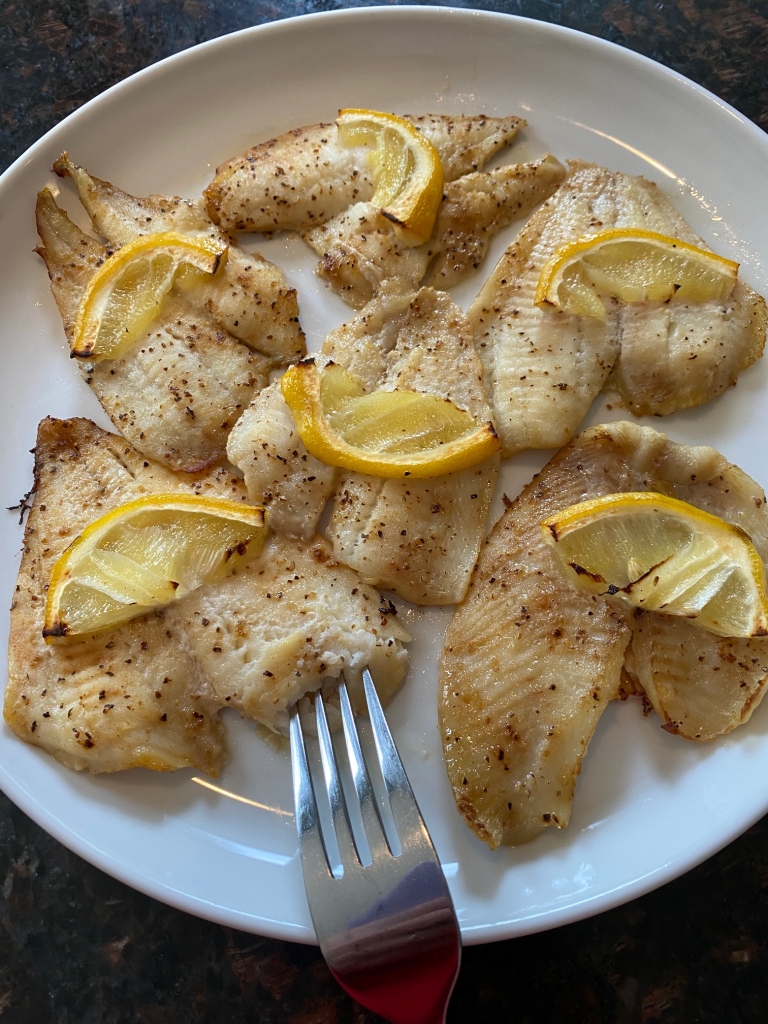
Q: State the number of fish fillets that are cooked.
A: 6